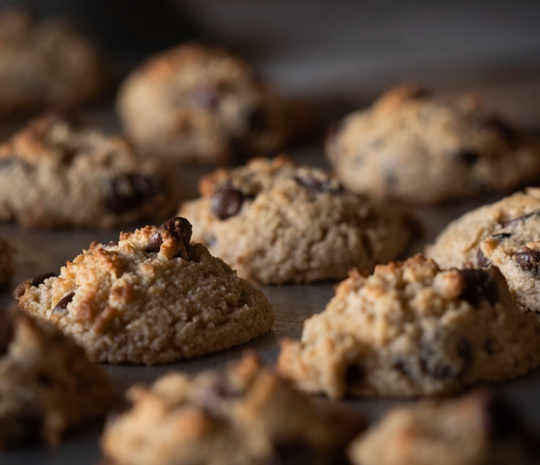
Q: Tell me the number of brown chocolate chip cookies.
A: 12